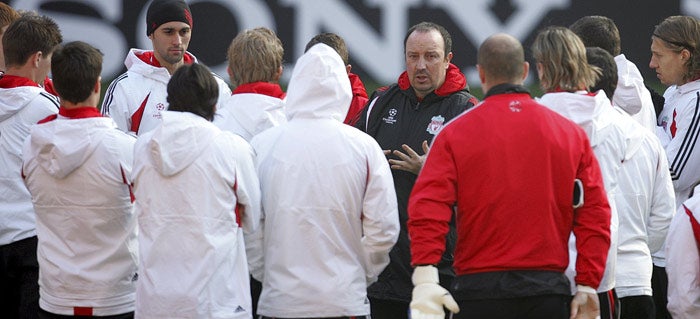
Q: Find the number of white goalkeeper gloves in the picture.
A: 1